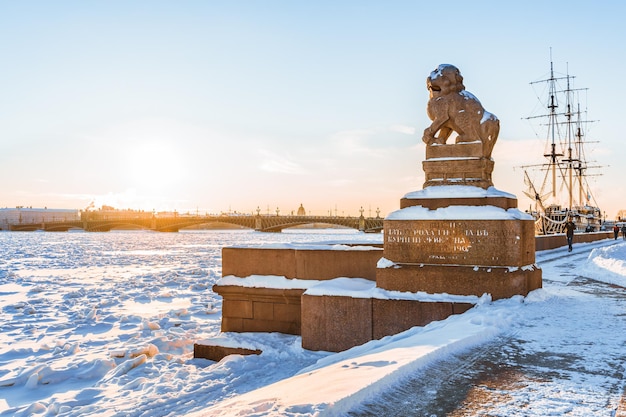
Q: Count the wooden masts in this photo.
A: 3